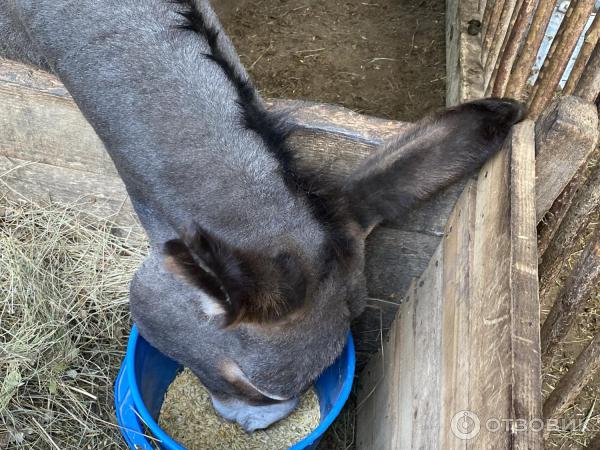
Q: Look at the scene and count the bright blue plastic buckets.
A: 1